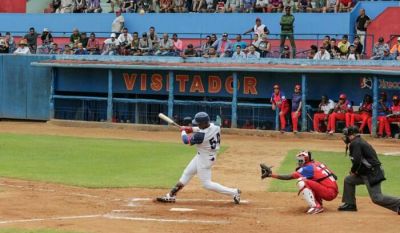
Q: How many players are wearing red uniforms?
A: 8